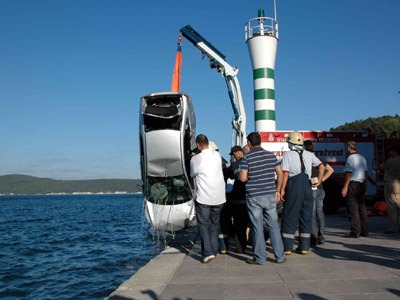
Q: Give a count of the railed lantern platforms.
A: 1